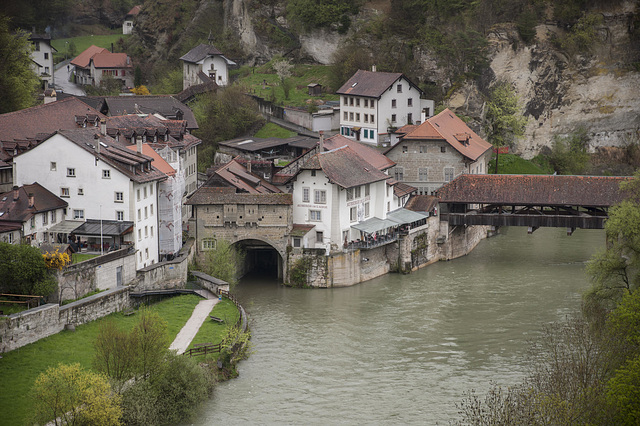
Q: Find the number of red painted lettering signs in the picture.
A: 2